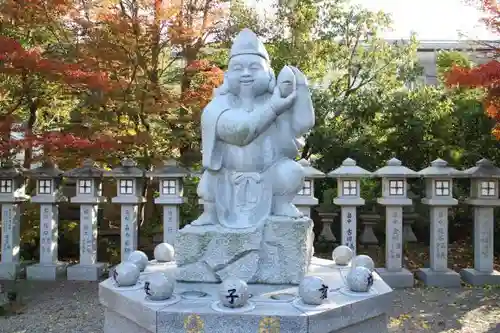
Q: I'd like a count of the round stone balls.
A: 9